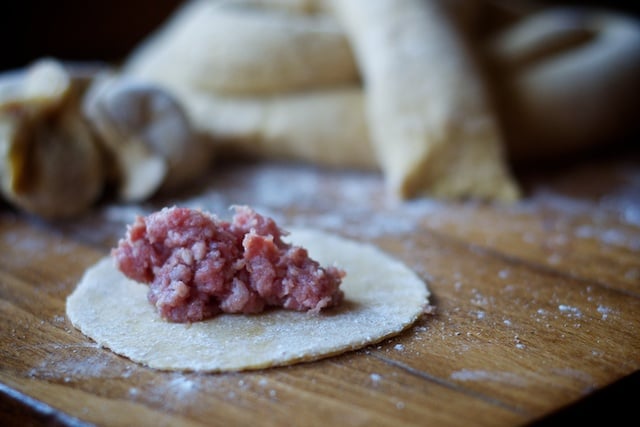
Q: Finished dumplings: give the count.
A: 2